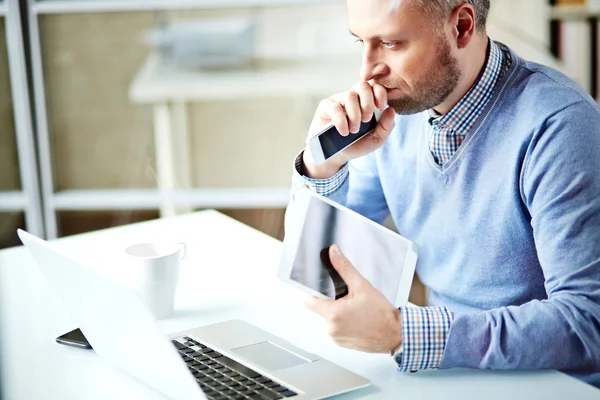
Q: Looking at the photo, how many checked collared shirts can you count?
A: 1